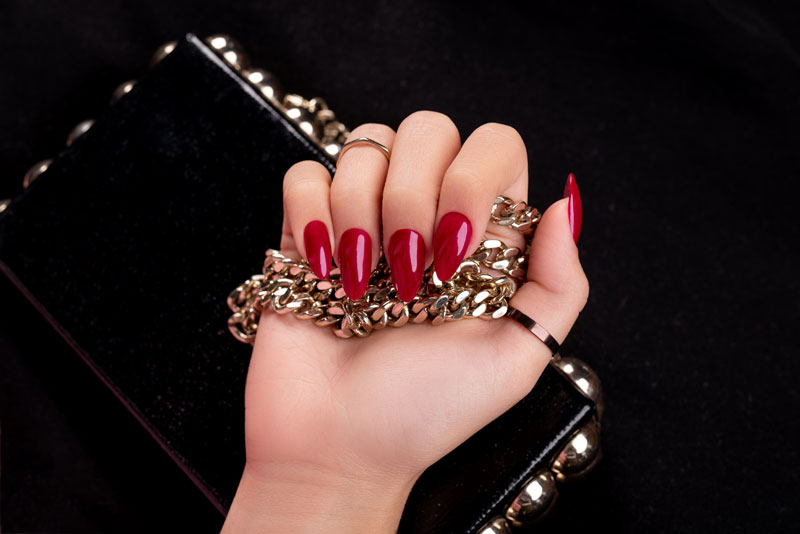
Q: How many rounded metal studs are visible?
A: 13